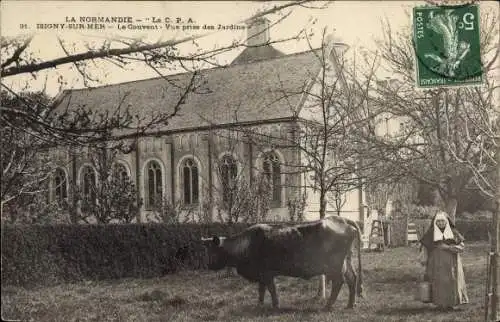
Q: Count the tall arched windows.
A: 7